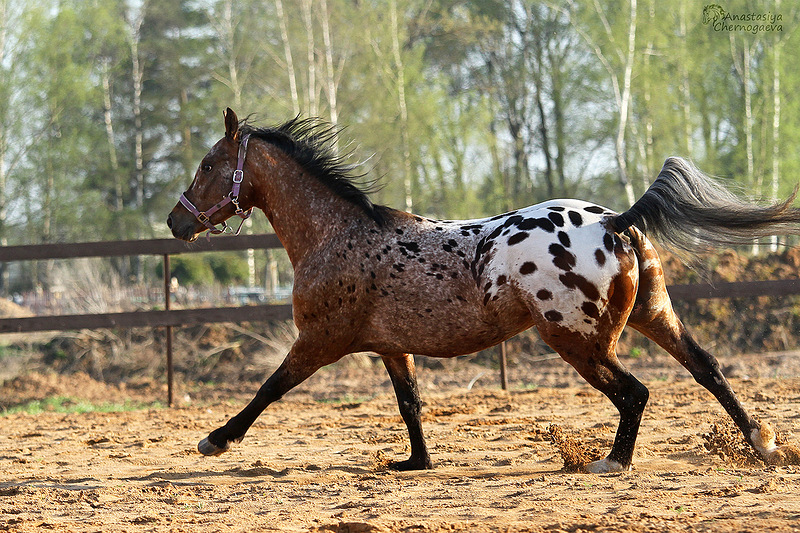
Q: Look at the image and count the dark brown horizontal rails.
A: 2